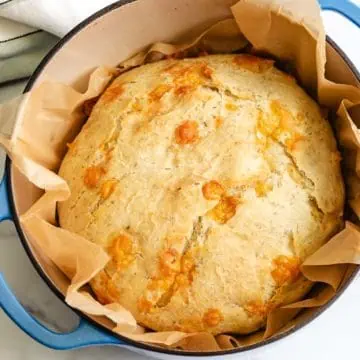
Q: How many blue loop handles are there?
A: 2